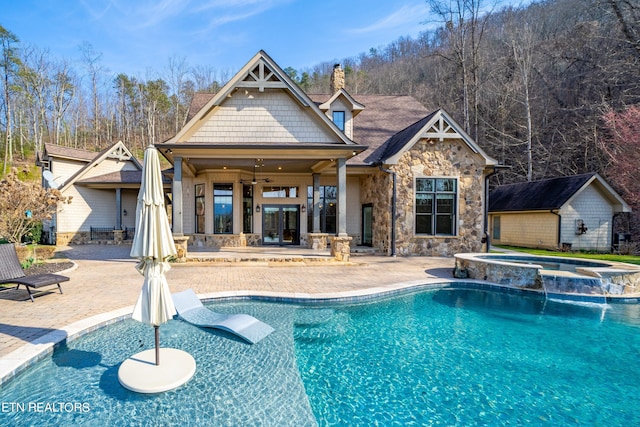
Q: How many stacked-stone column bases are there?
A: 4